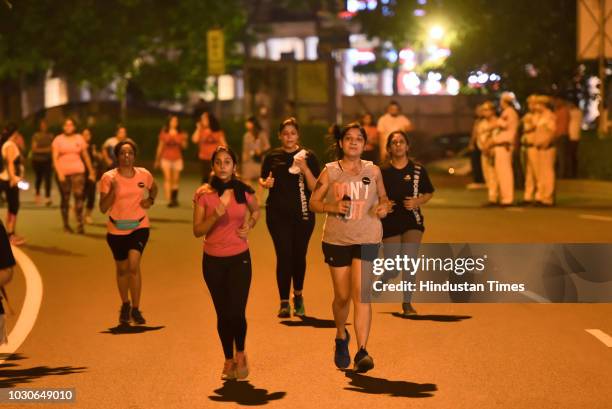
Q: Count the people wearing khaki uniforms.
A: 4